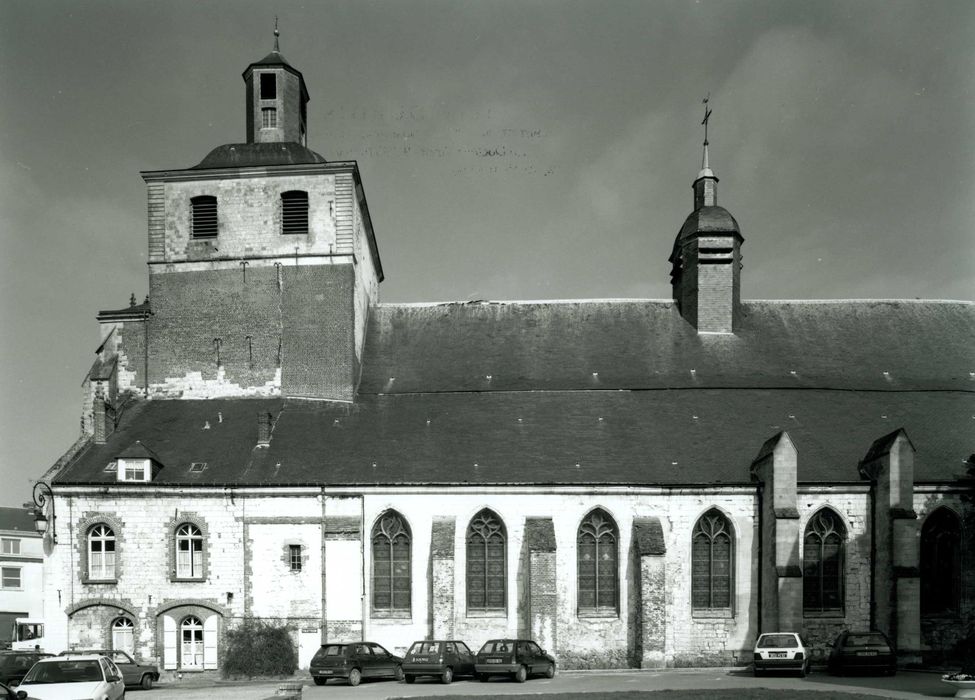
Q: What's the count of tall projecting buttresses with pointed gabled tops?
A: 2